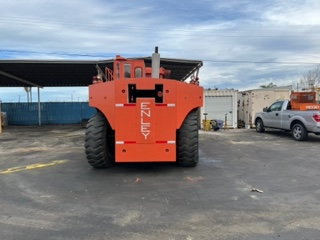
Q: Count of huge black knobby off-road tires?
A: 2